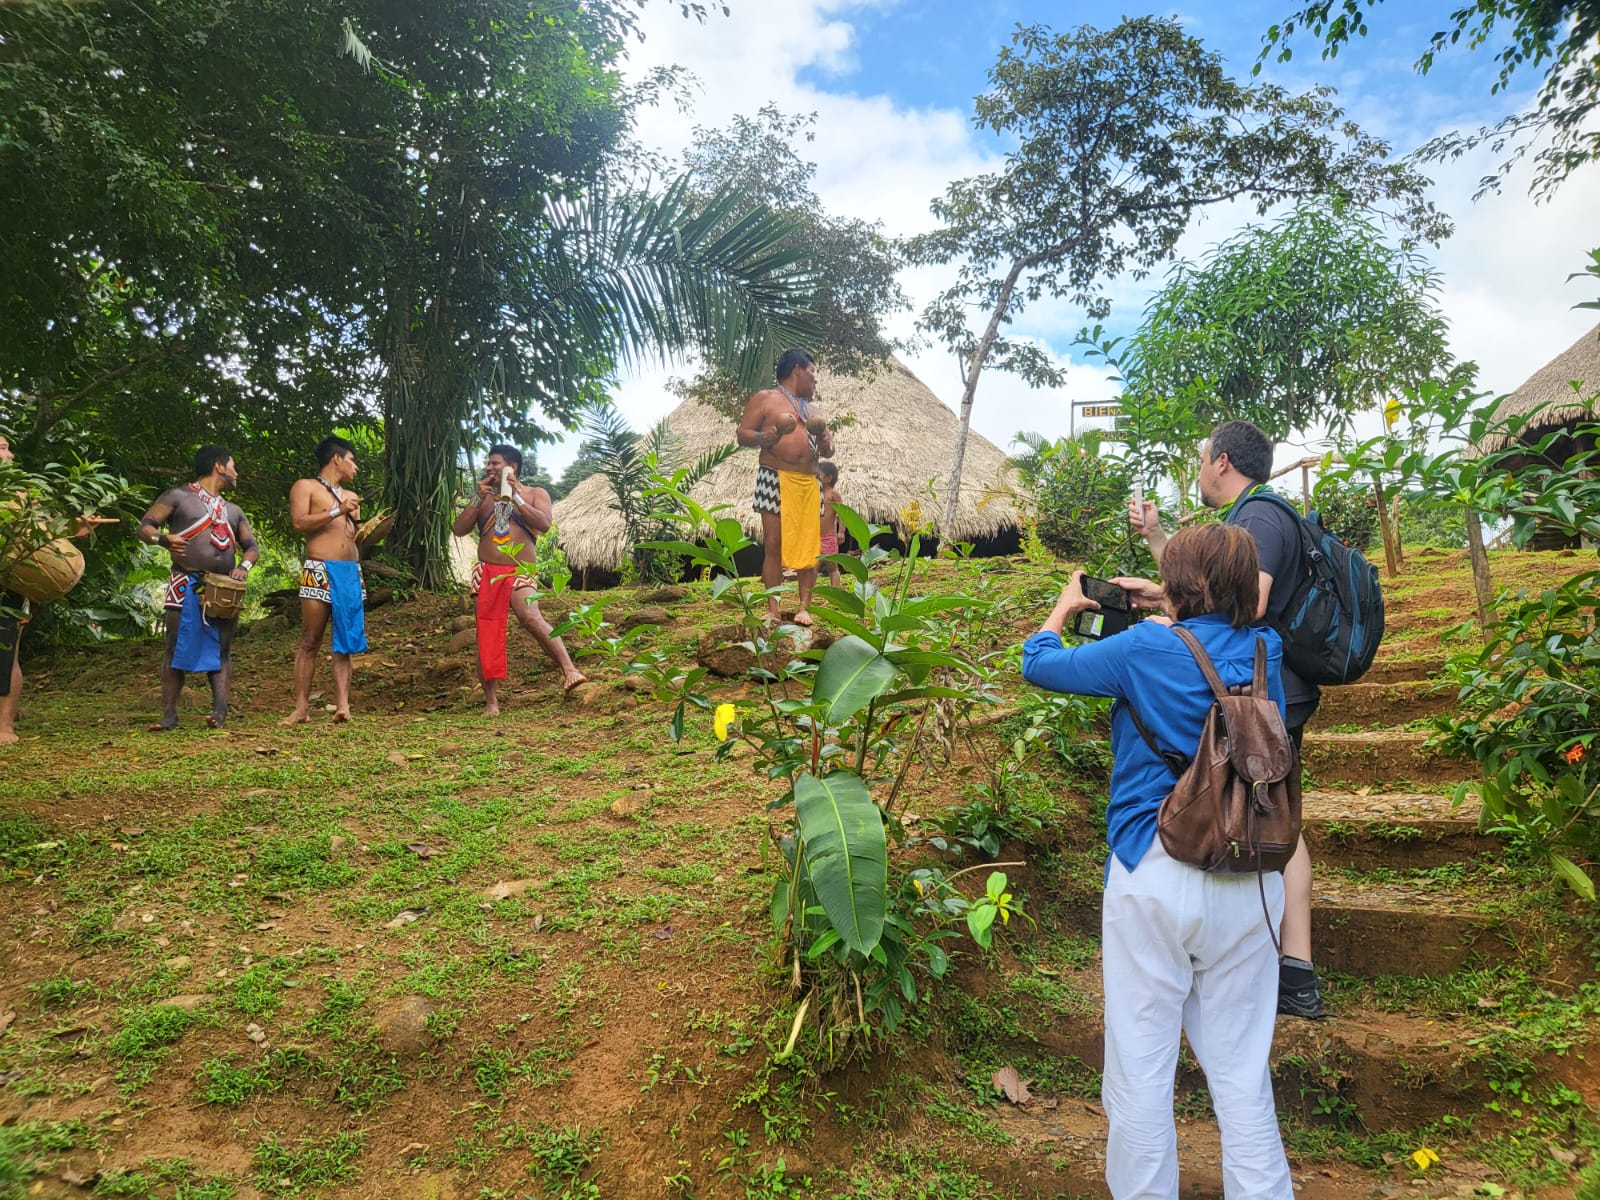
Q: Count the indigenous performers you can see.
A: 5